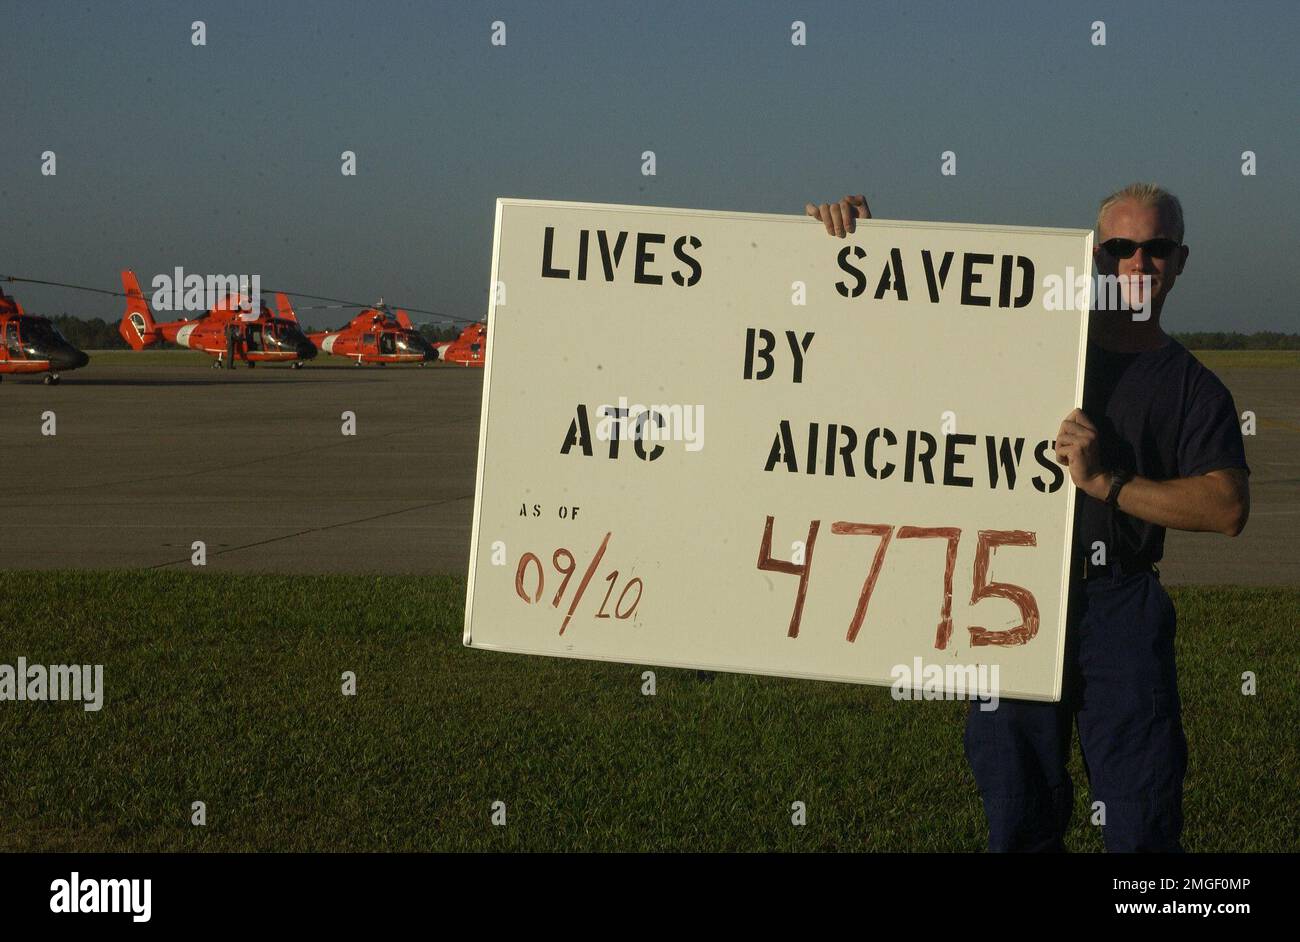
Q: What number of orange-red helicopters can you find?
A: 4